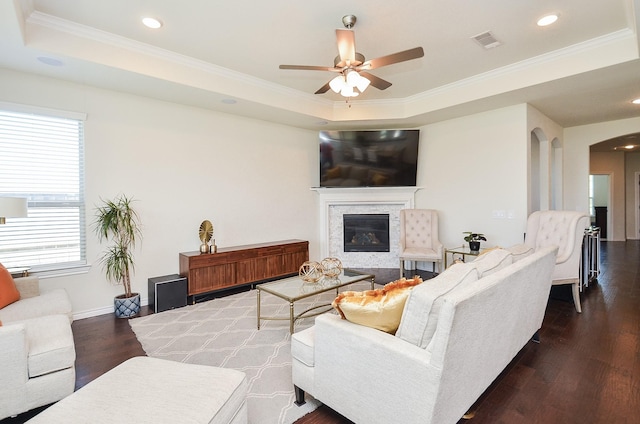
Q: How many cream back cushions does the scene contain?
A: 3